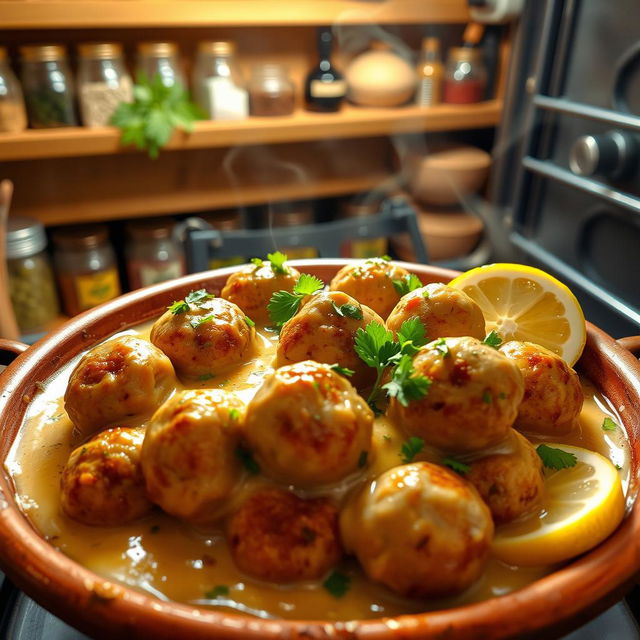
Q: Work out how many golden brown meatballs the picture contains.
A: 14